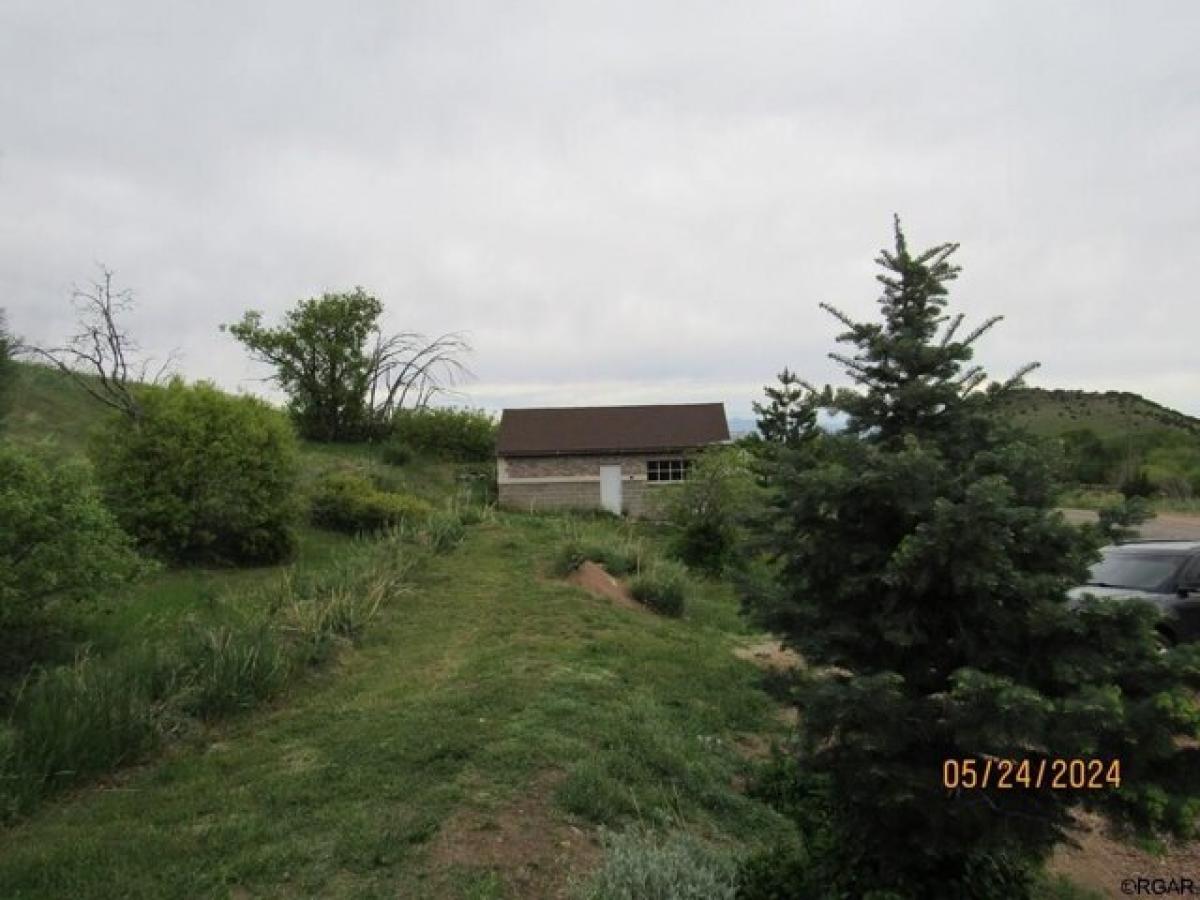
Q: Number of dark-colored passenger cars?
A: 1